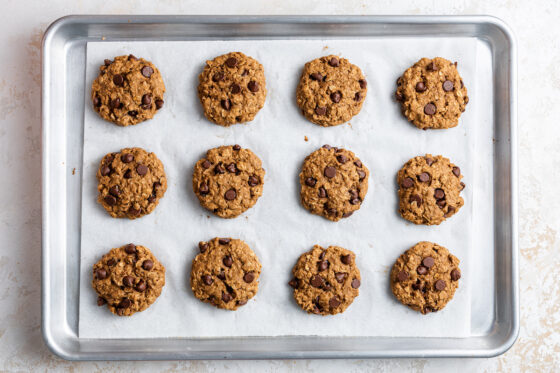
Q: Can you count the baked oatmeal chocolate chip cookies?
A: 12